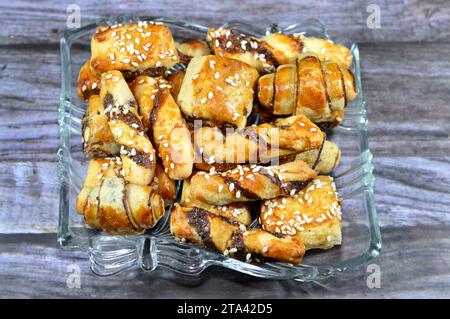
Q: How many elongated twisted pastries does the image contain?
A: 6